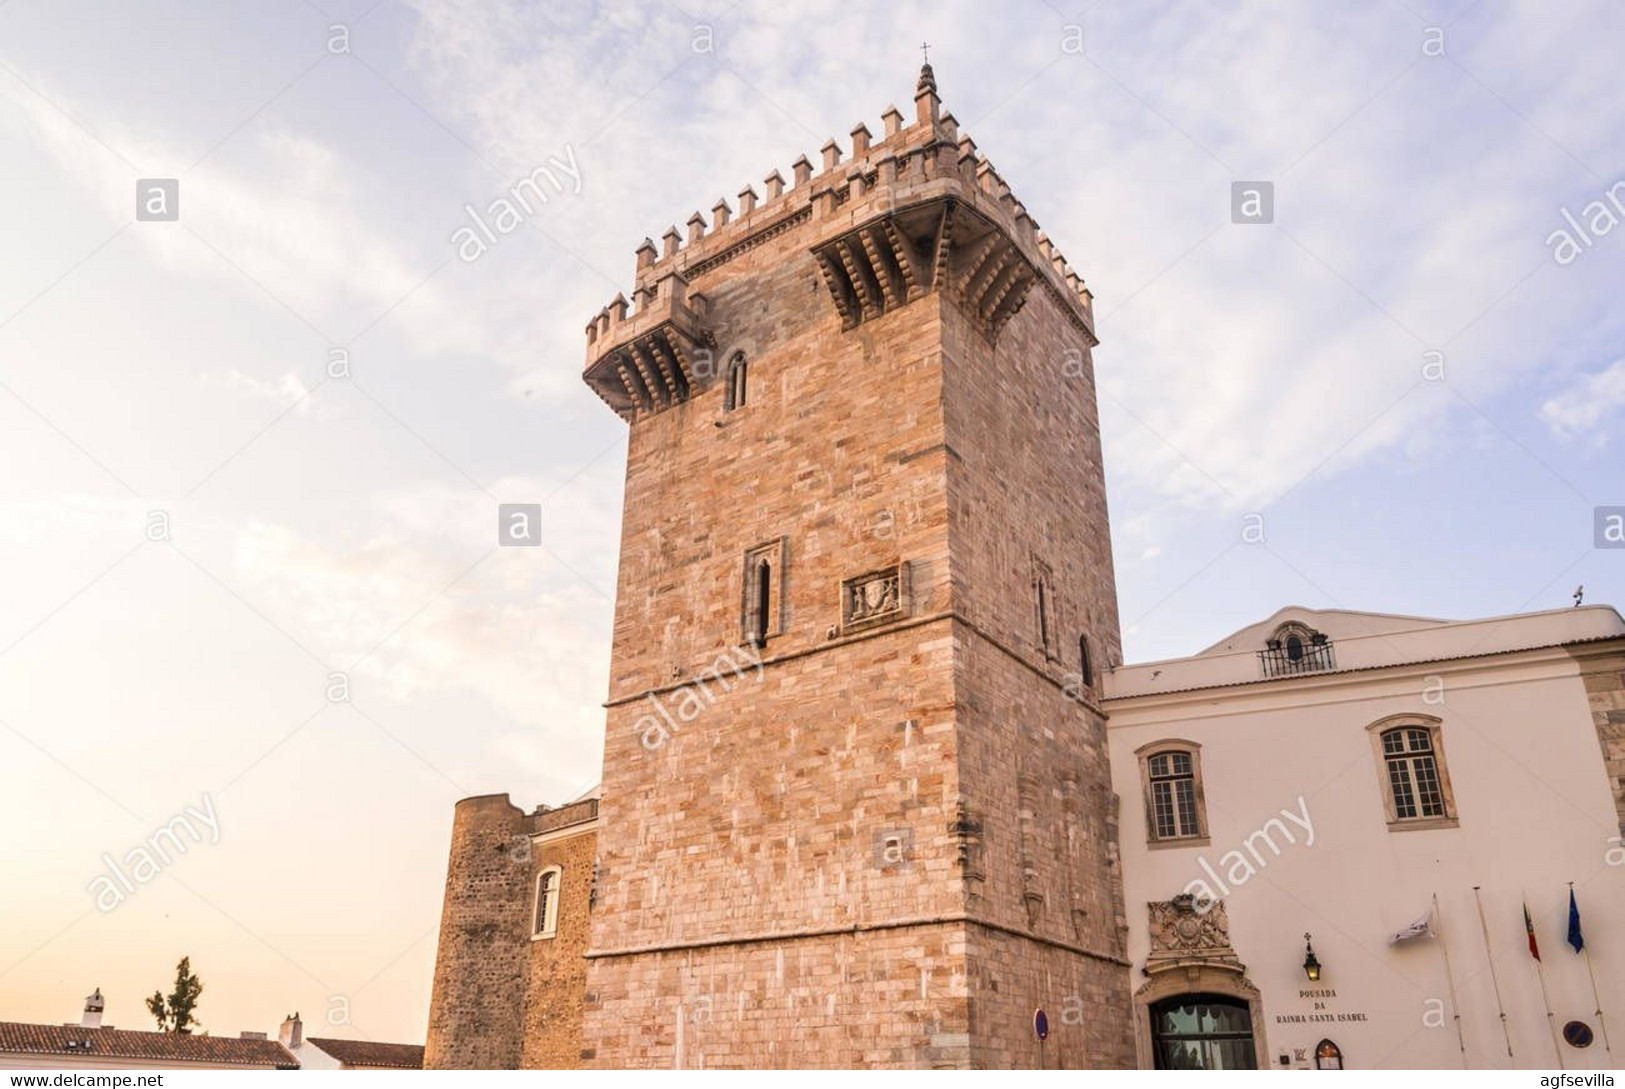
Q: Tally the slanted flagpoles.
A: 4